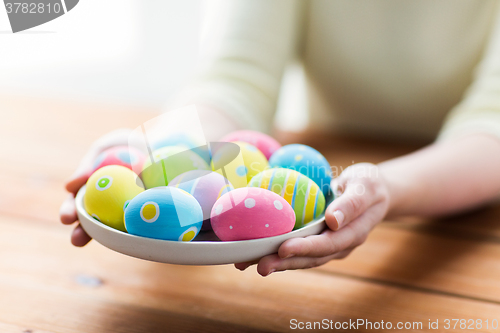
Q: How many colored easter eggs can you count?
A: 11